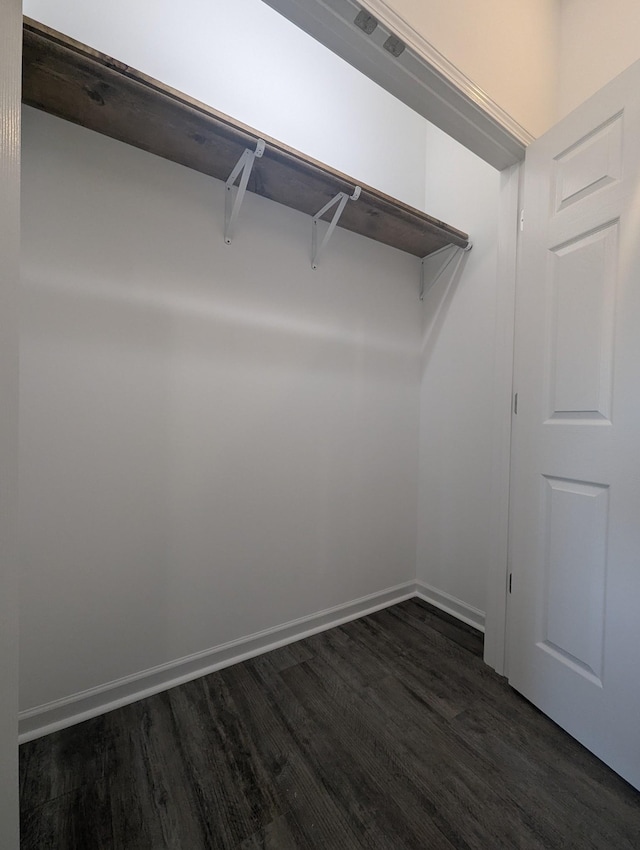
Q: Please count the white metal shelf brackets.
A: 3